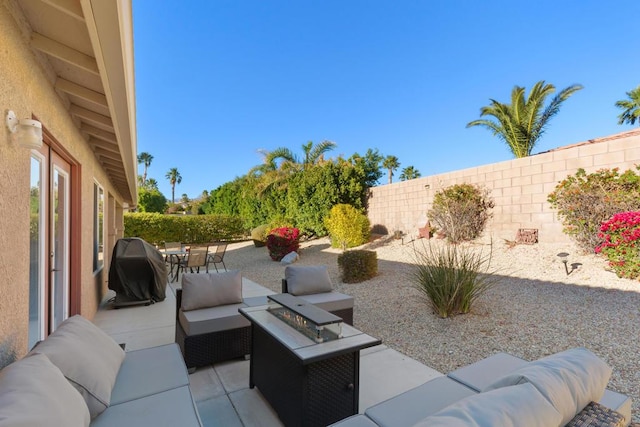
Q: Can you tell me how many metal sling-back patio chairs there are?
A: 3